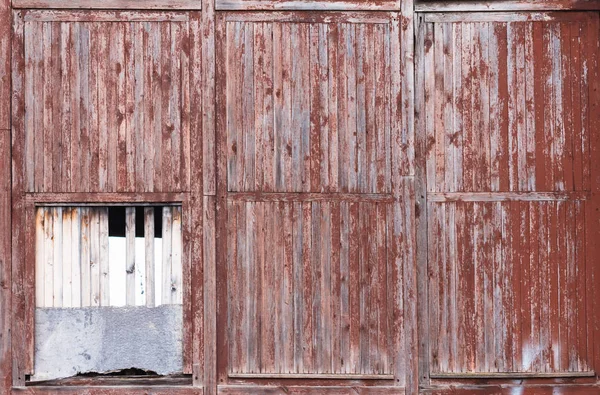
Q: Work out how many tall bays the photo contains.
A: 3